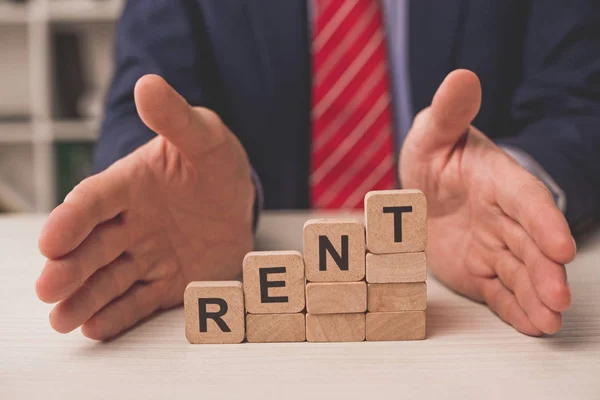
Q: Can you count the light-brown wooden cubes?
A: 10